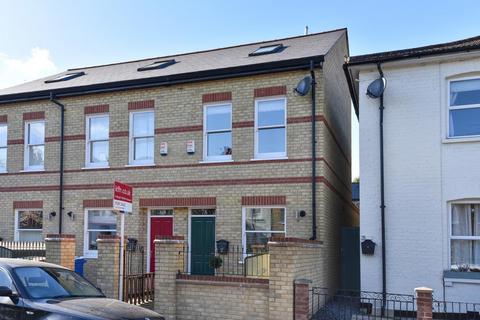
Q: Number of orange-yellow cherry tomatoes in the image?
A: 0